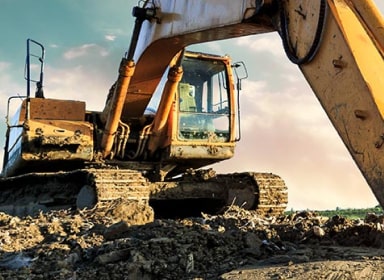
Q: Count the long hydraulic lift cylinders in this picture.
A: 2